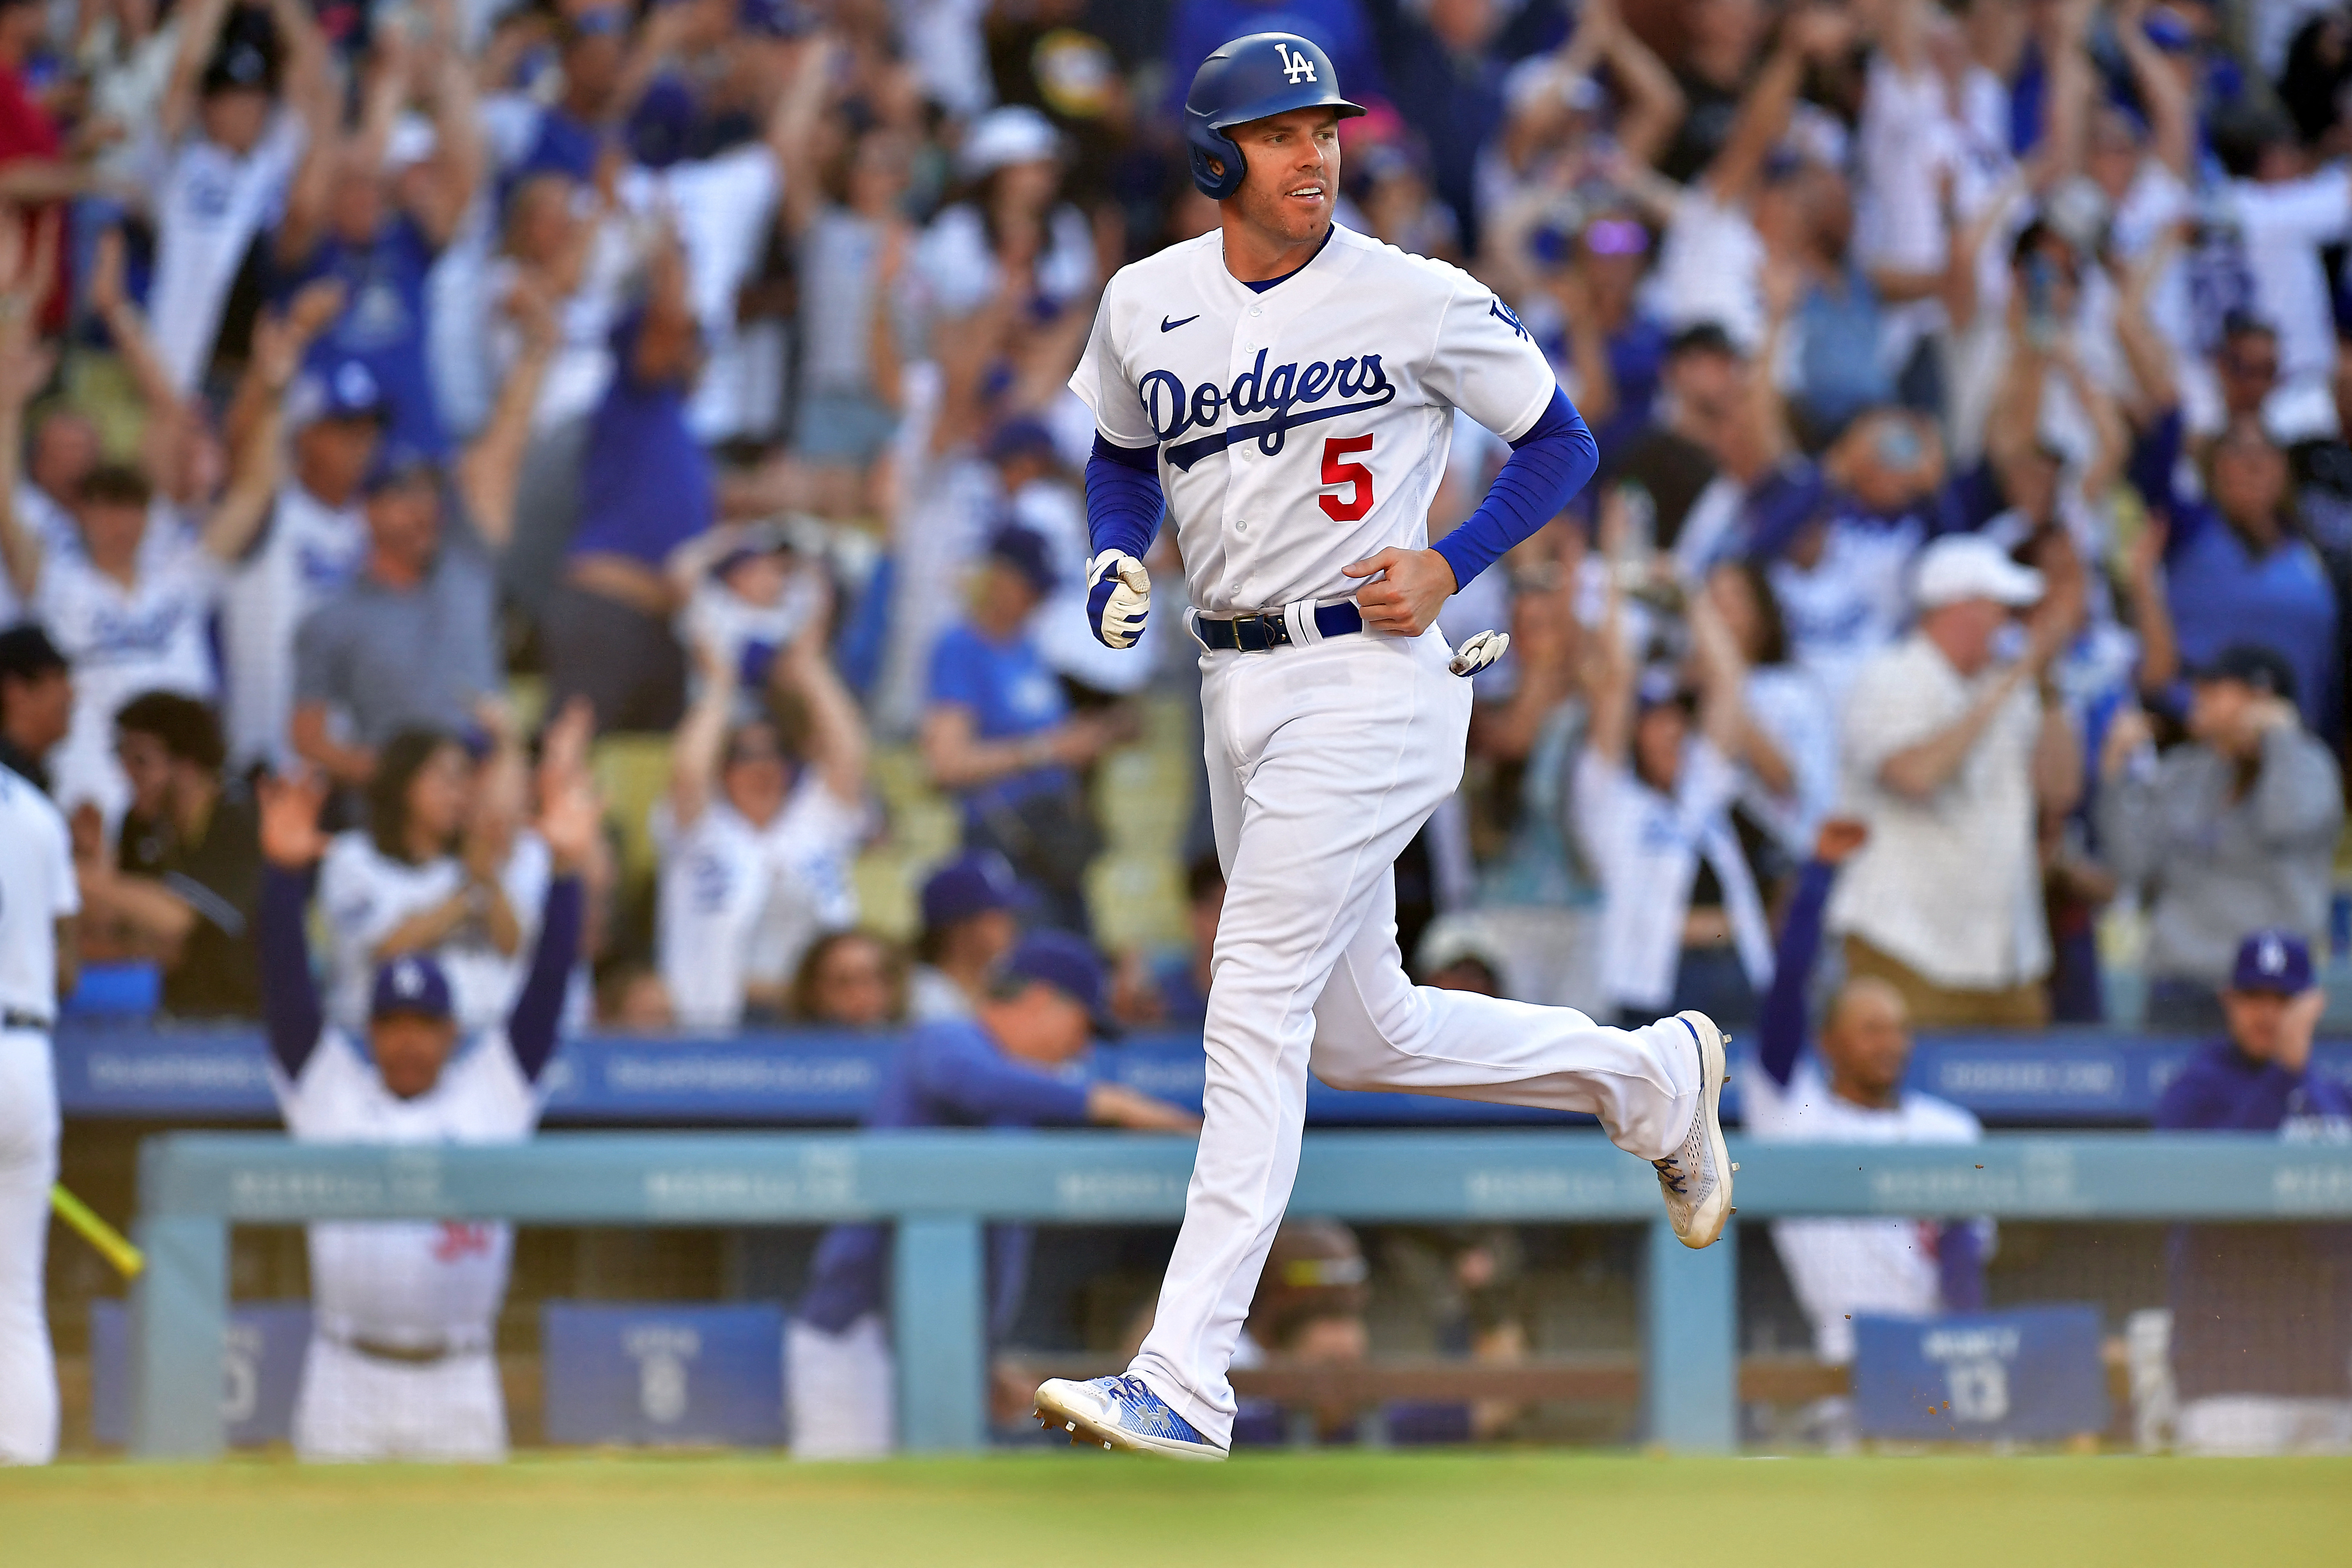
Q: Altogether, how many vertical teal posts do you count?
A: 3